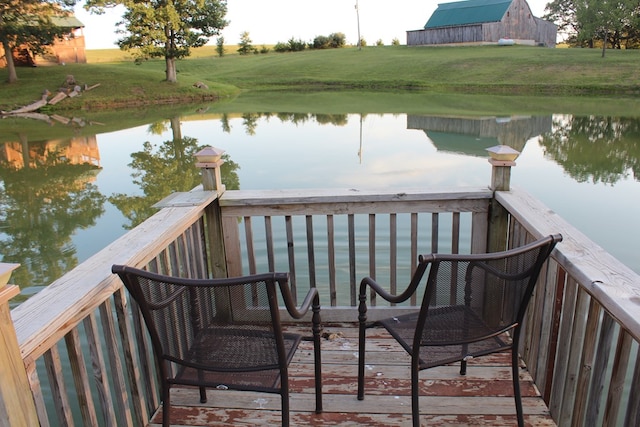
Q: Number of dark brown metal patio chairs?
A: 2